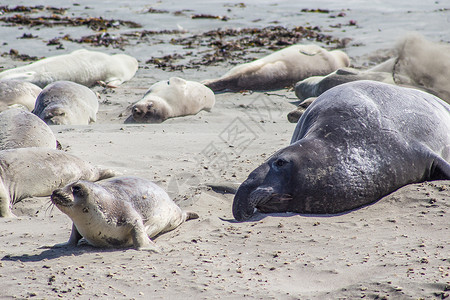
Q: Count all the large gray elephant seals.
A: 1